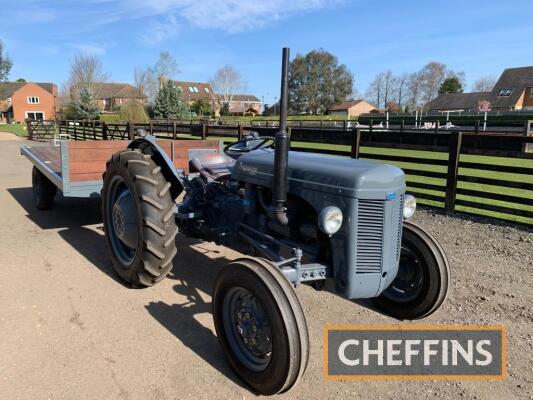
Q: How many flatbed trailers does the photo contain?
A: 1